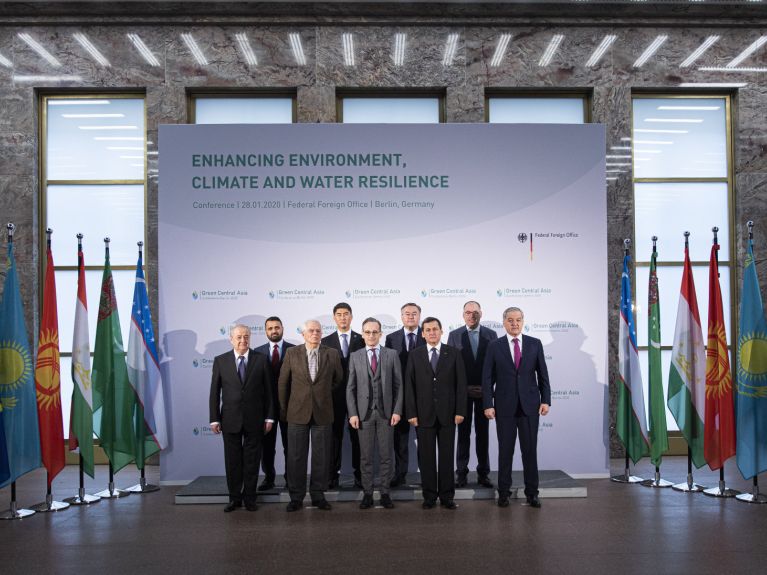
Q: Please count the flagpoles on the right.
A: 5